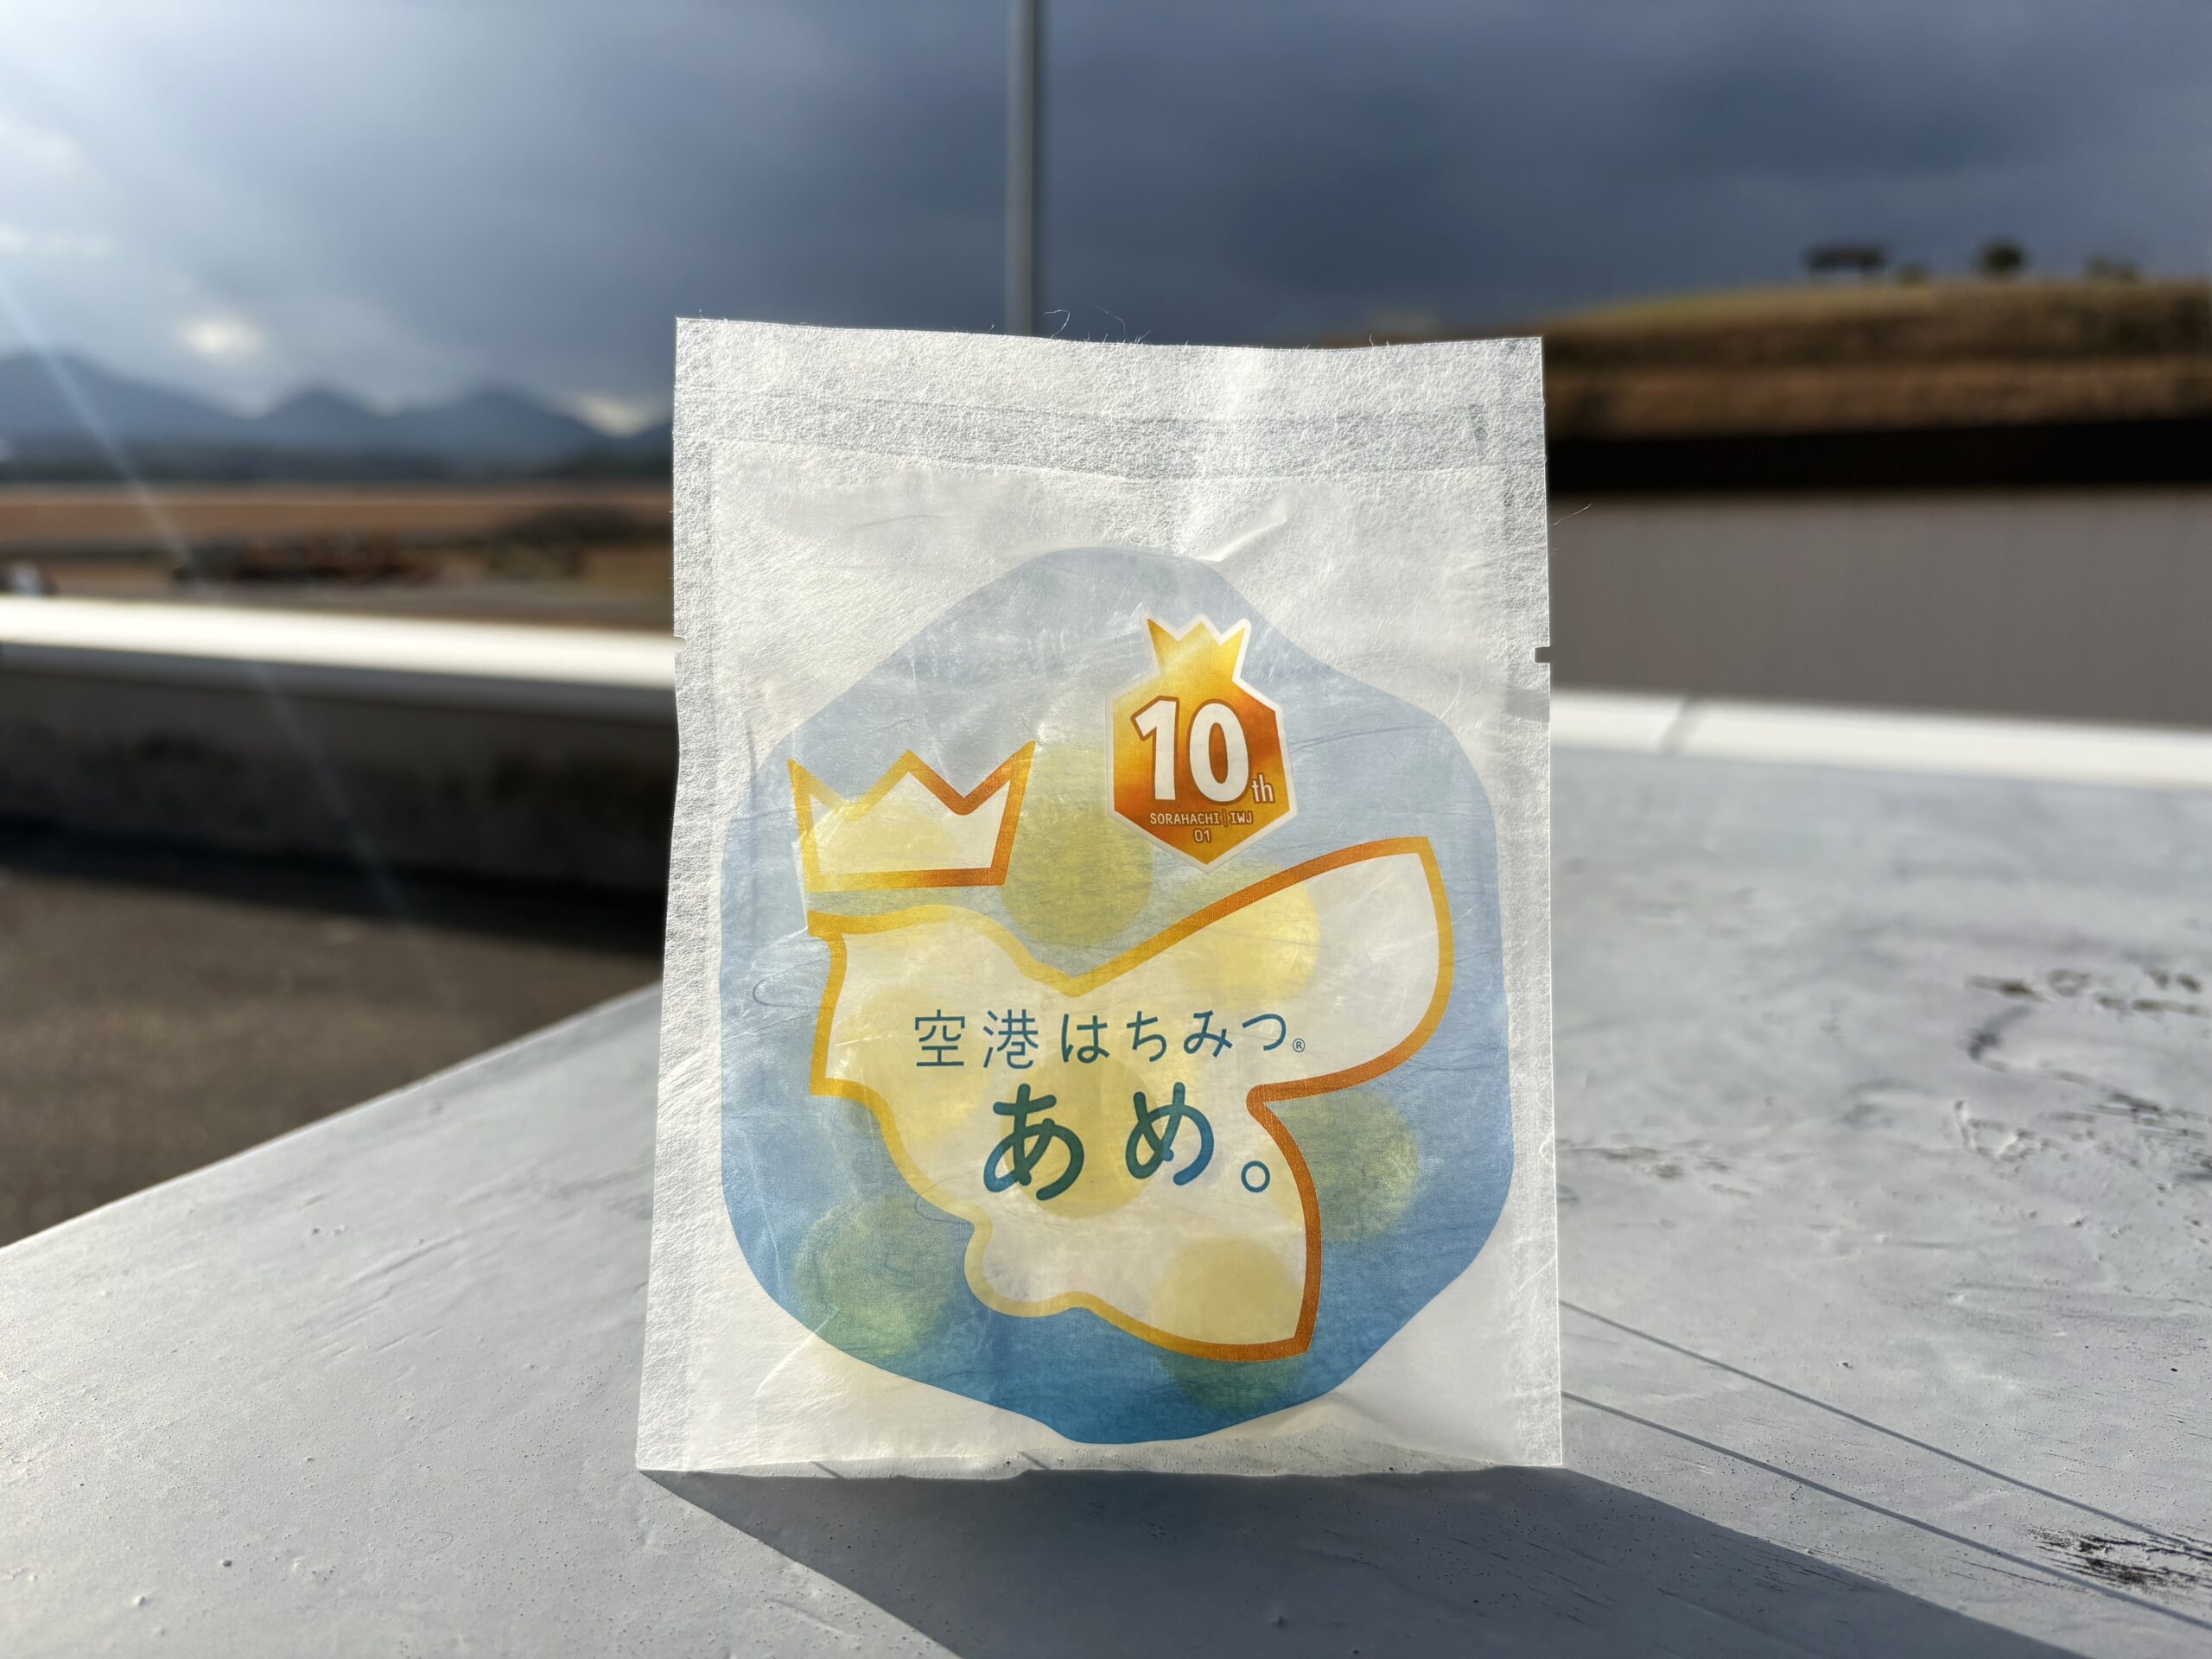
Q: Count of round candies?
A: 8